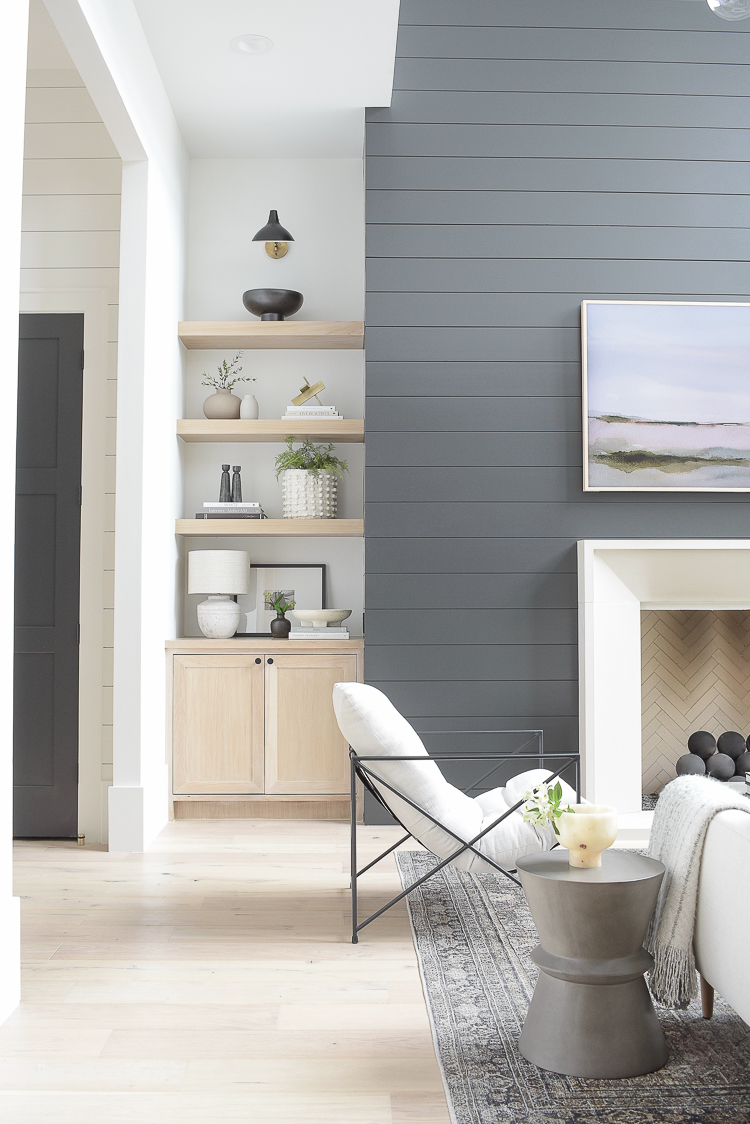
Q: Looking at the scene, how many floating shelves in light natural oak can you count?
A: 3